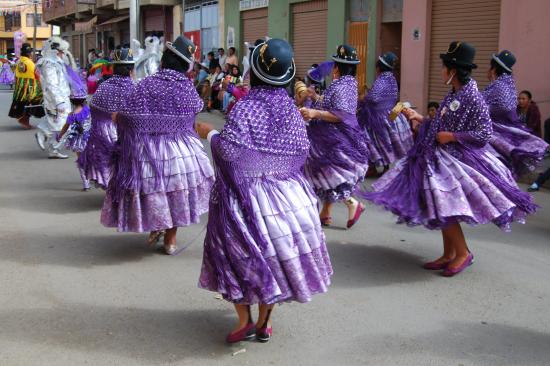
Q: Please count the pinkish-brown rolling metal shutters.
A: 3